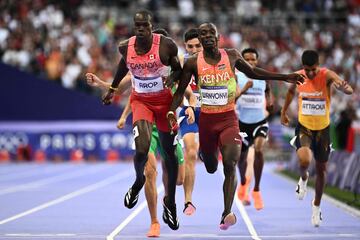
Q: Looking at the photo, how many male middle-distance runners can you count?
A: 6